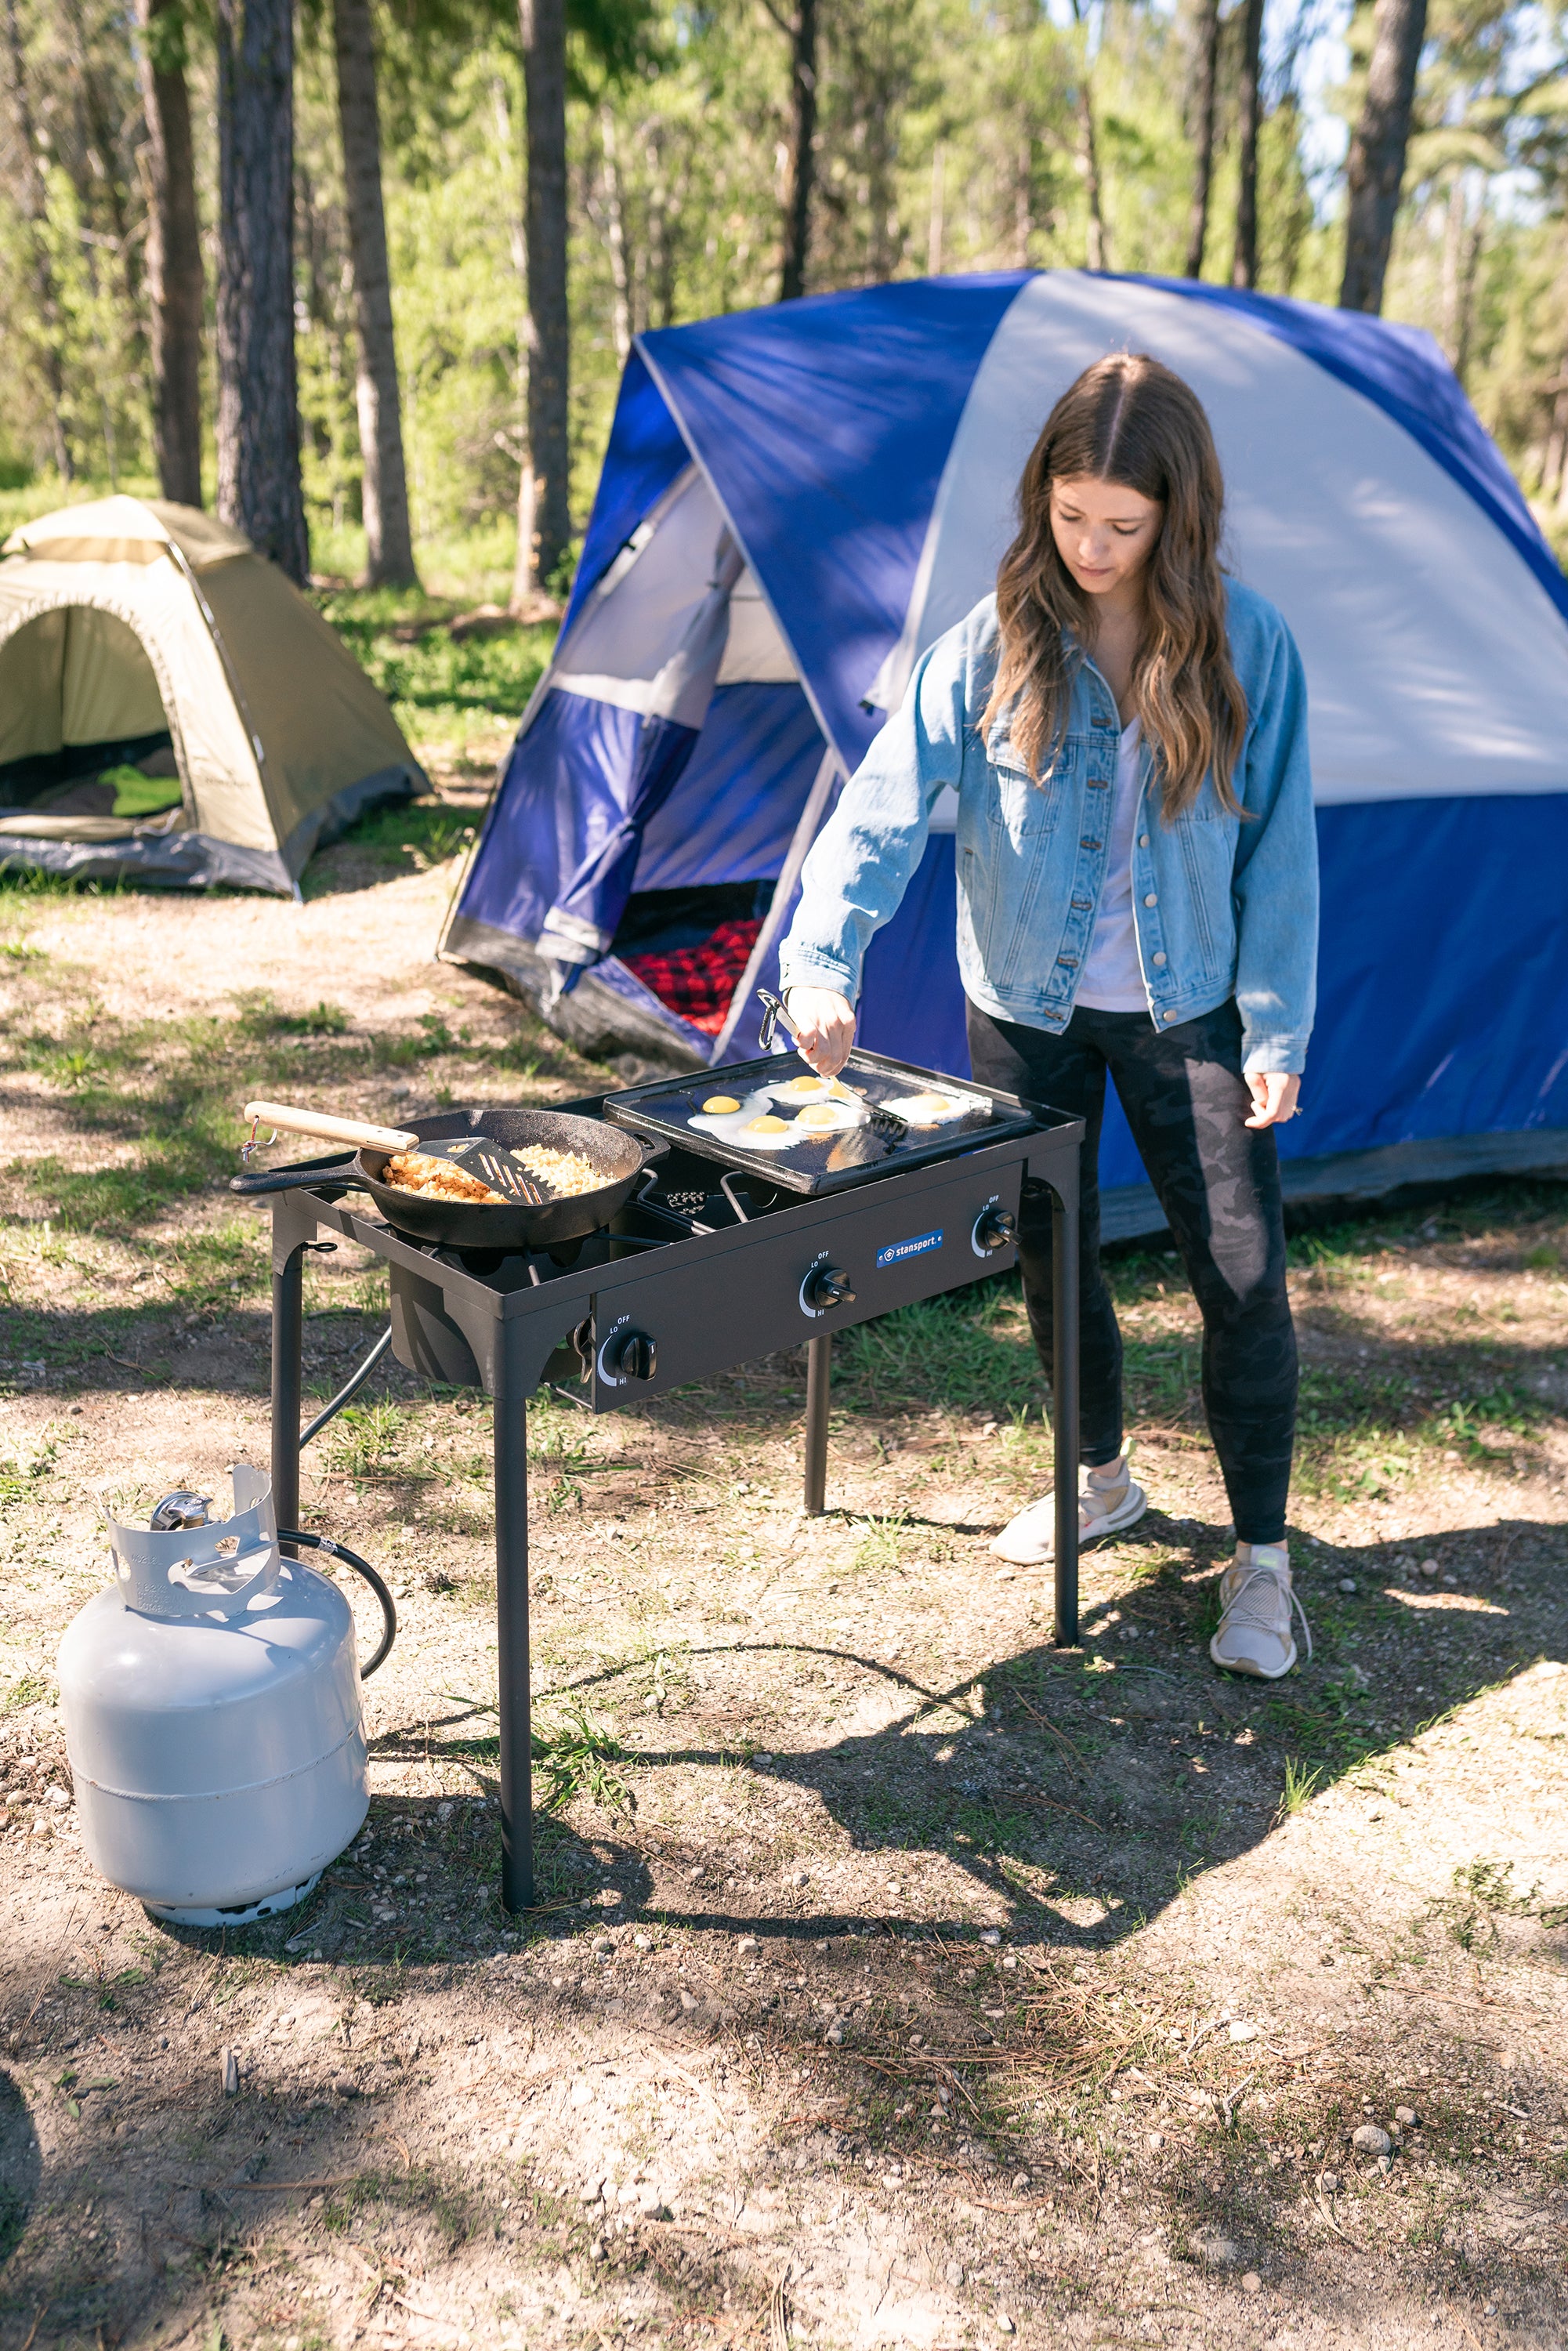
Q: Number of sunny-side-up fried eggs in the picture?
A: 5